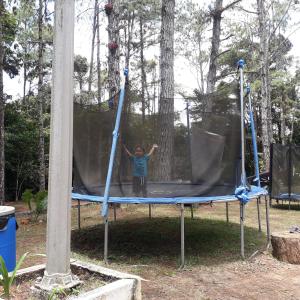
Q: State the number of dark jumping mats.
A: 2